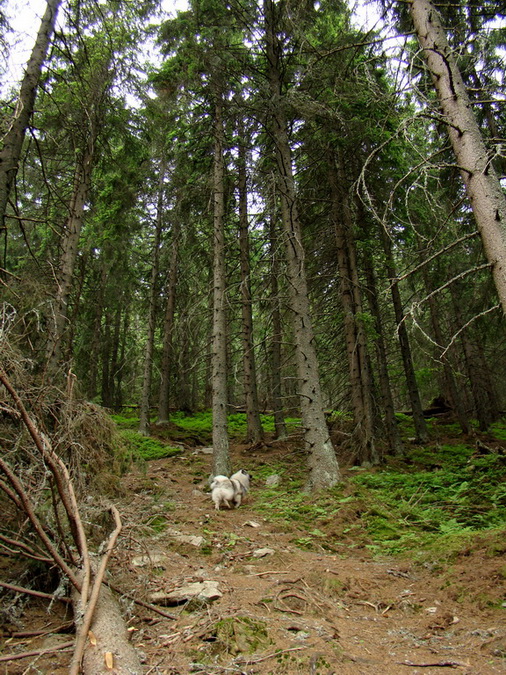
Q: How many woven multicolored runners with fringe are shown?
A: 0